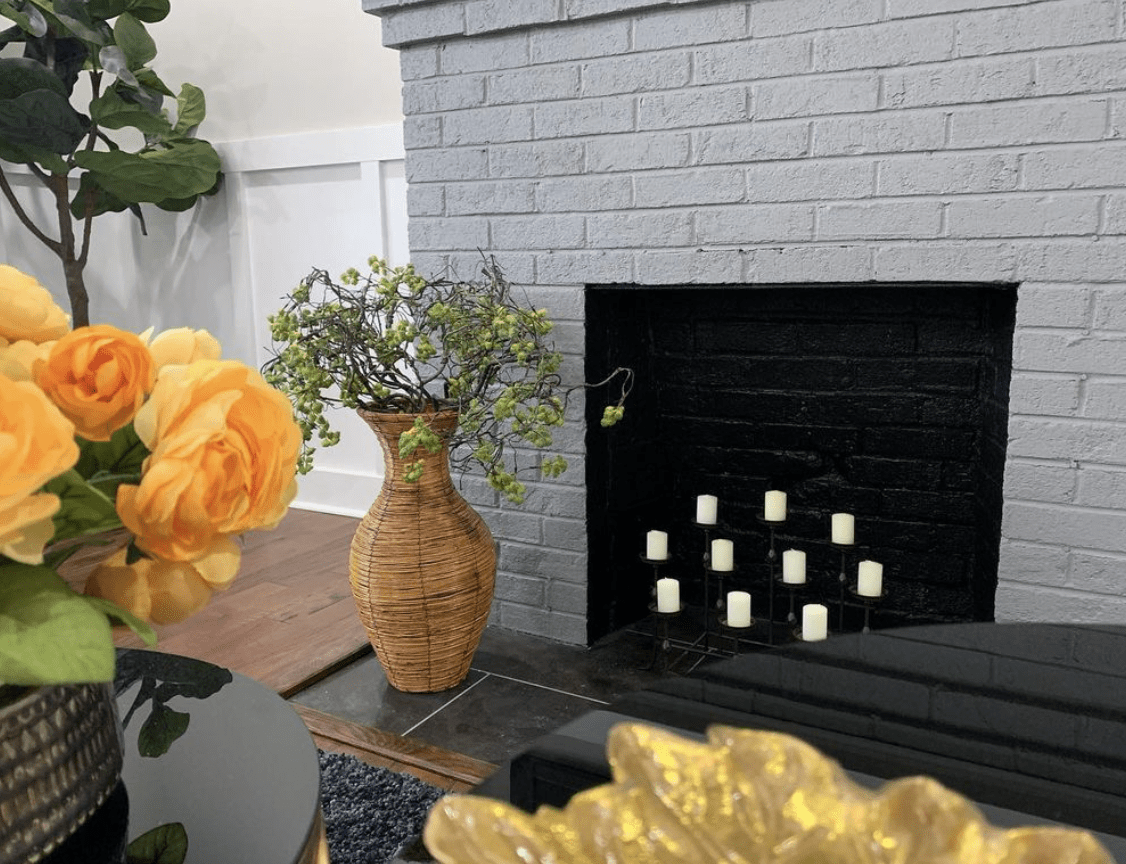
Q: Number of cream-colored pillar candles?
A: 10